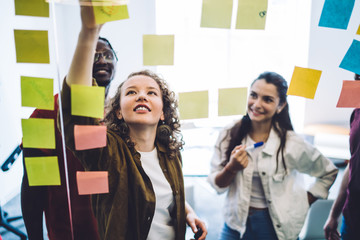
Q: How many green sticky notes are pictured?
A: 12